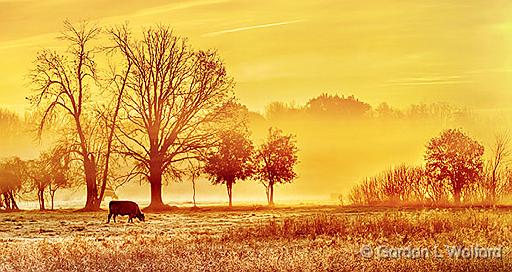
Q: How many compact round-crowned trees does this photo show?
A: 3